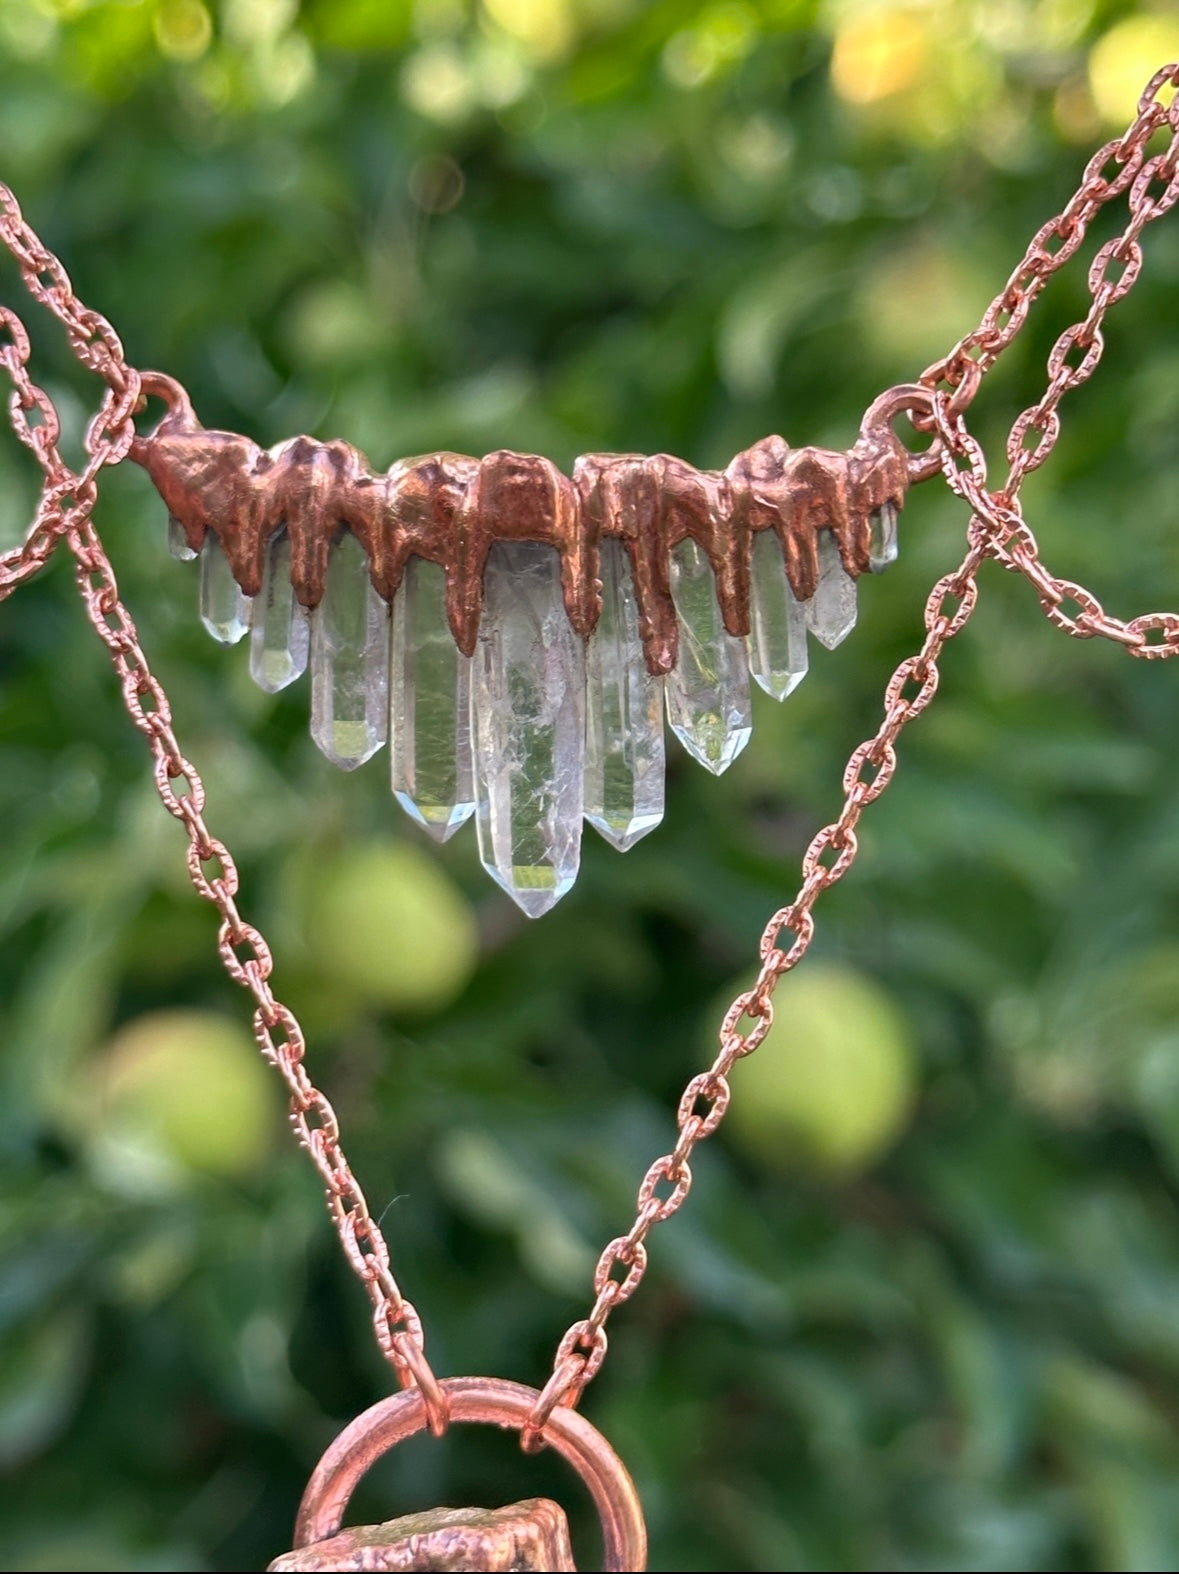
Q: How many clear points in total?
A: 11